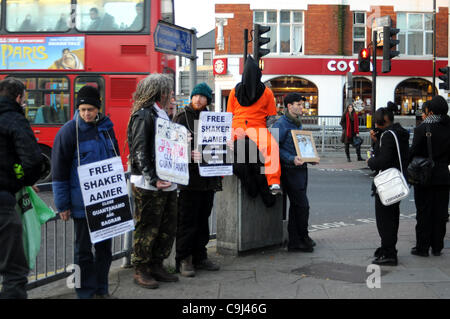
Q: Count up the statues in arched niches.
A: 0